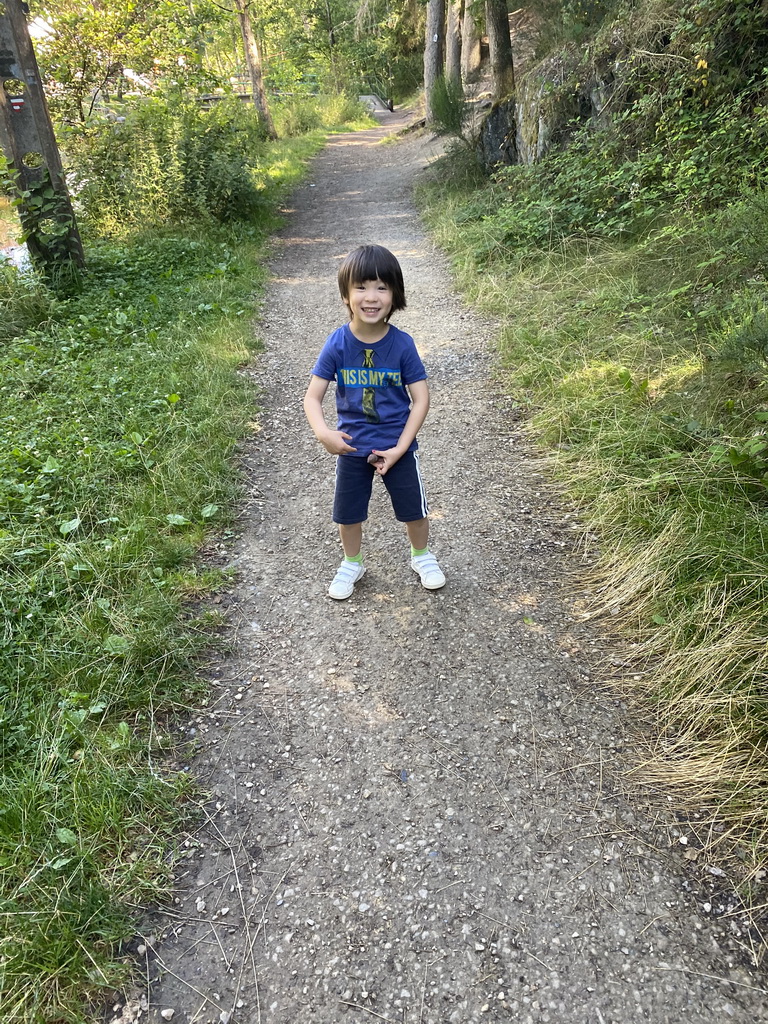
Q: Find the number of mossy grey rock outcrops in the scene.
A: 1